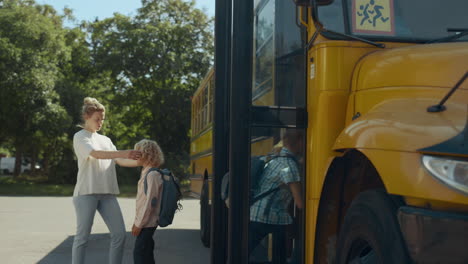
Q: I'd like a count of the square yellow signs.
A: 1